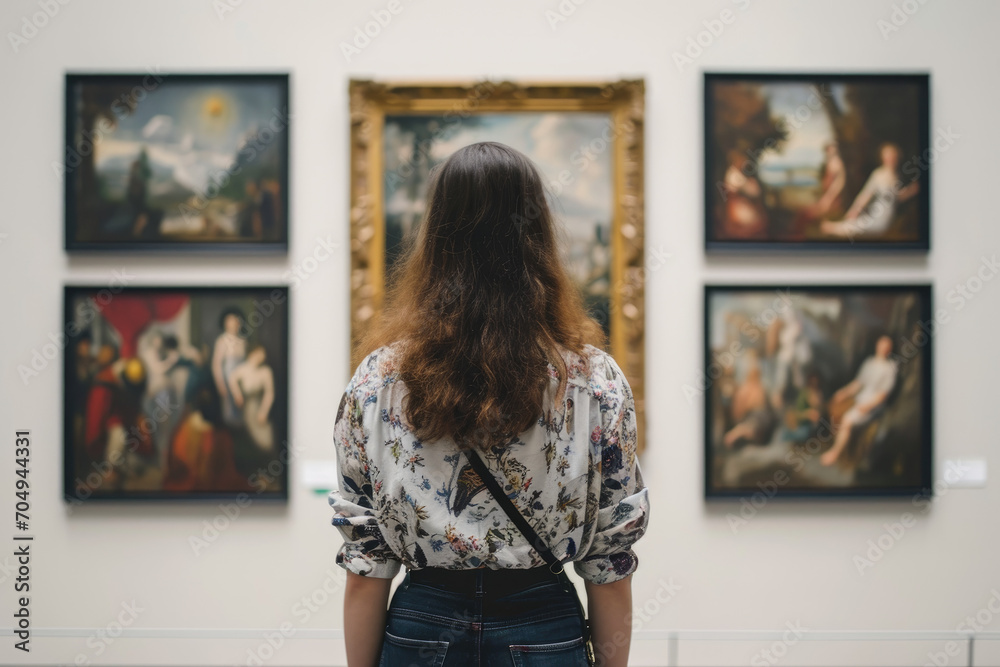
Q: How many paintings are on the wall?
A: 5